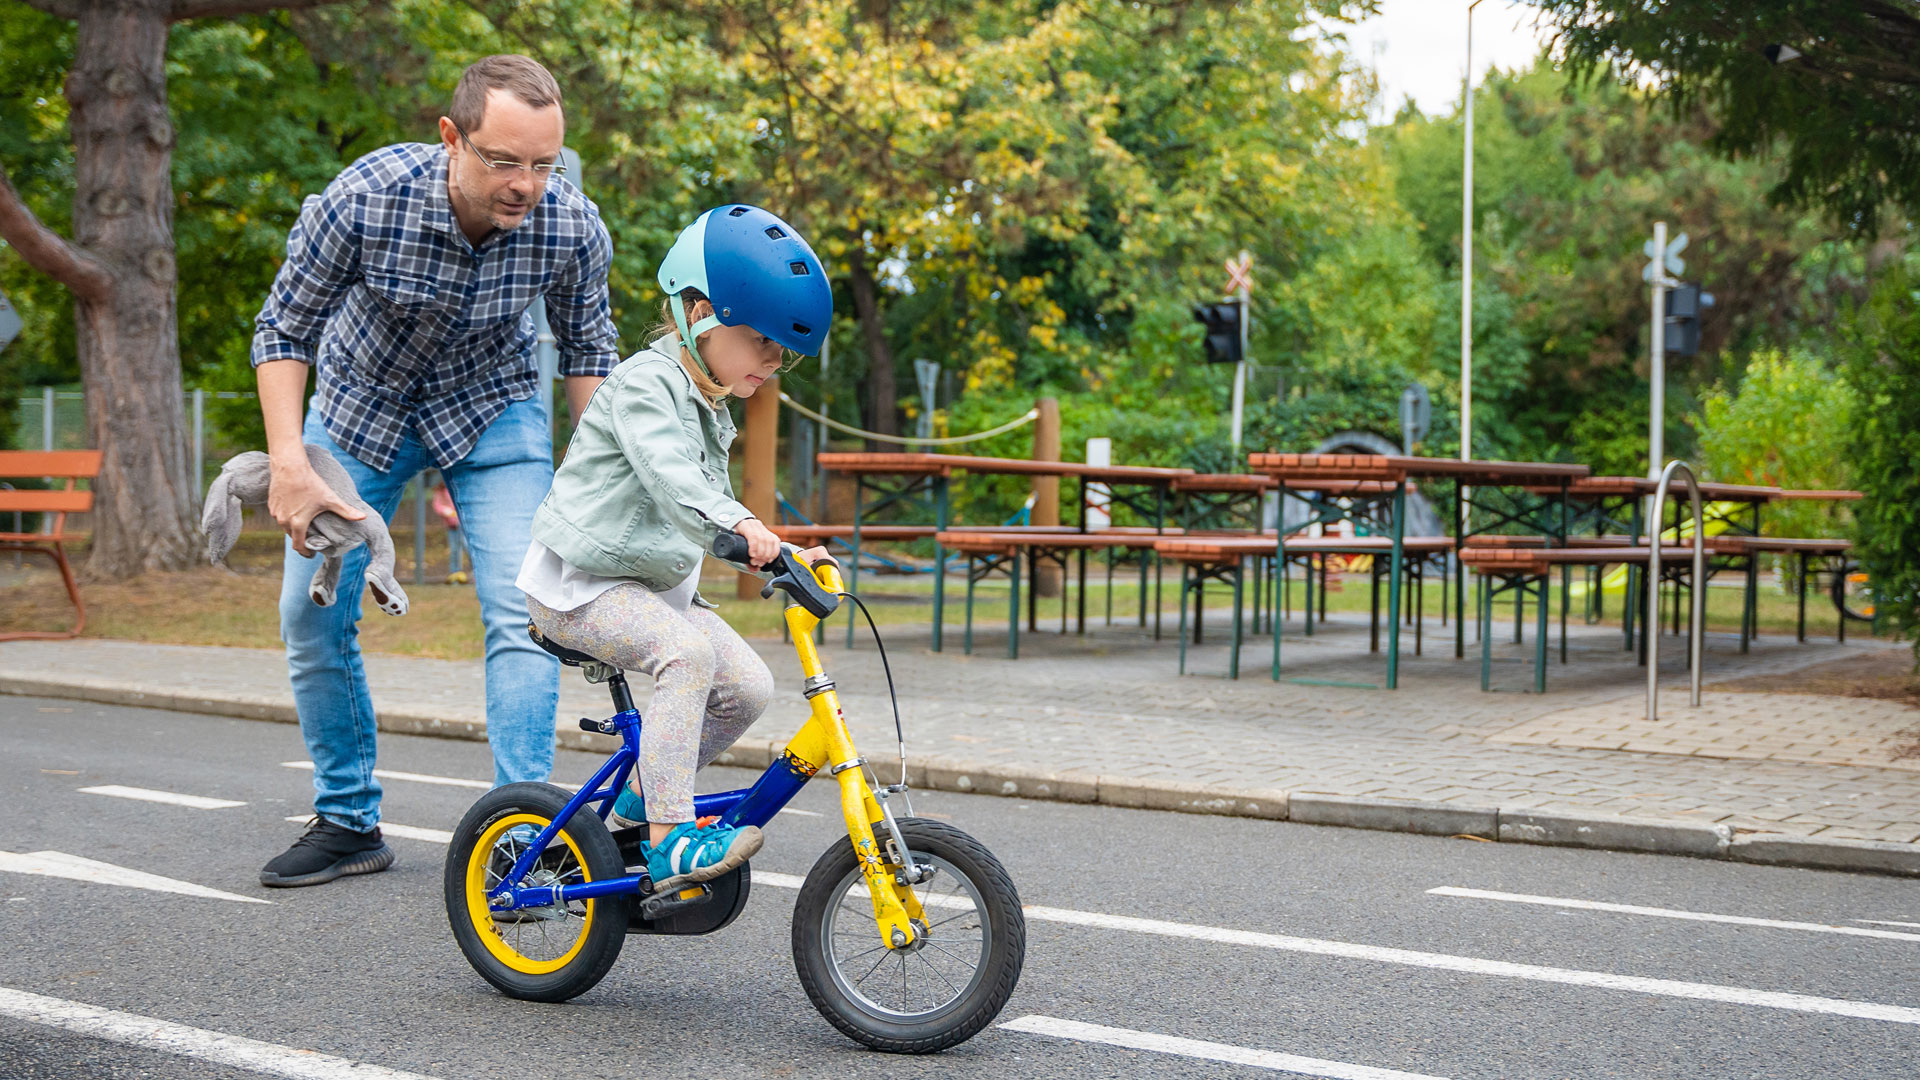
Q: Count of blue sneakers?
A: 2